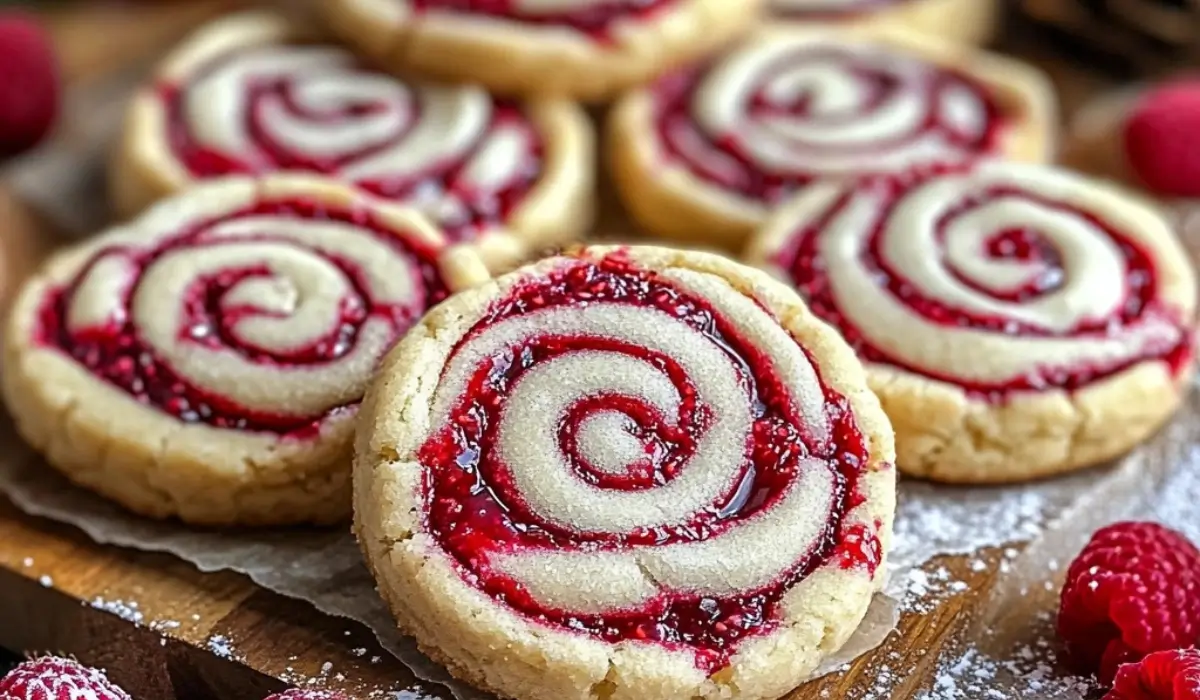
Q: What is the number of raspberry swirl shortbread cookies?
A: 7